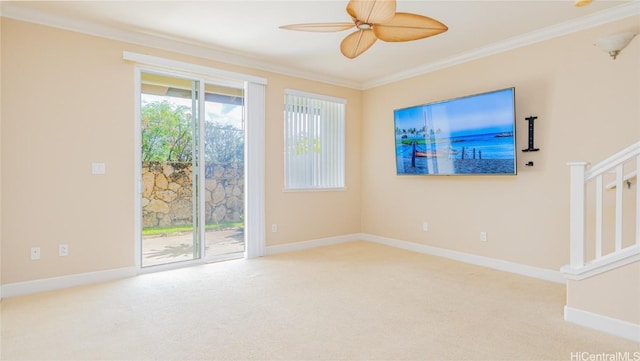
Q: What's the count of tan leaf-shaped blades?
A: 4